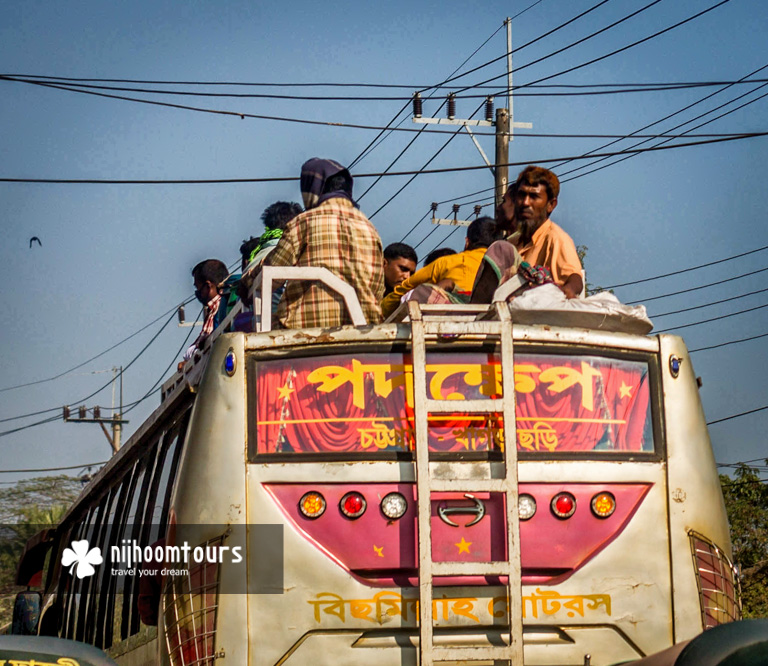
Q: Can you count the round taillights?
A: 6